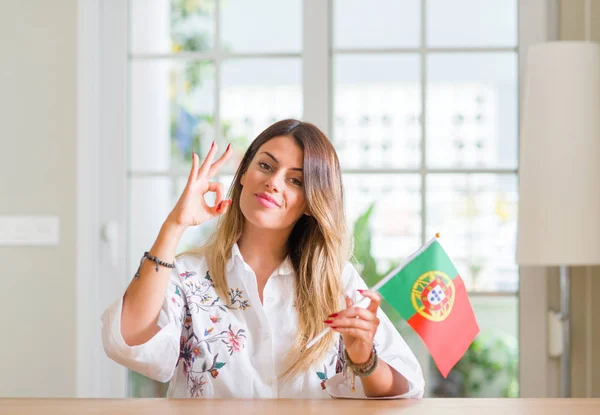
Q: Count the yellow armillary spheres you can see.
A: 1